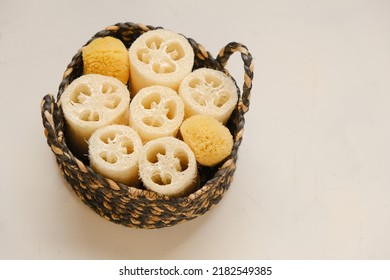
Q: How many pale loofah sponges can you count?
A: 6